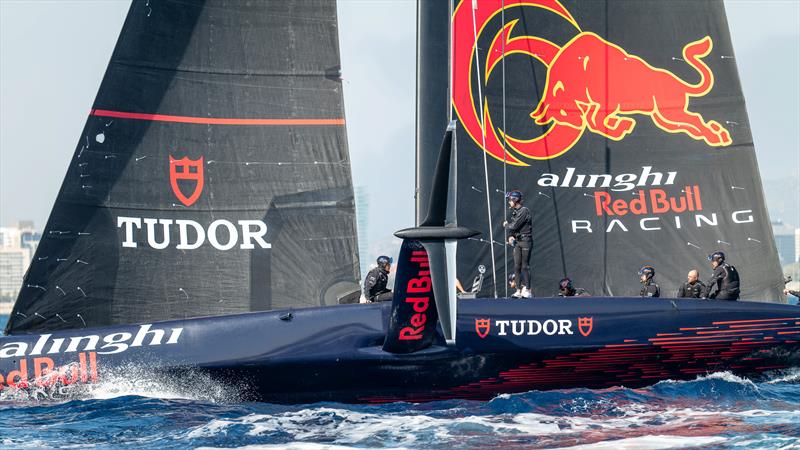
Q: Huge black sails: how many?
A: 2